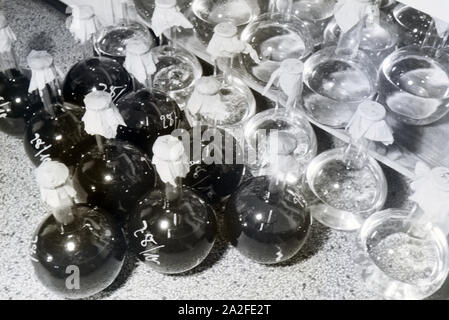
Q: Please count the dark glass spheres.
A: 9